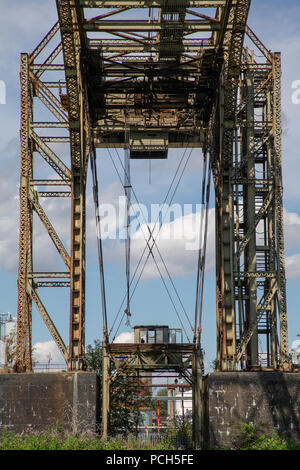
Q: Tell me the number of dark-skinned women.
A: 0